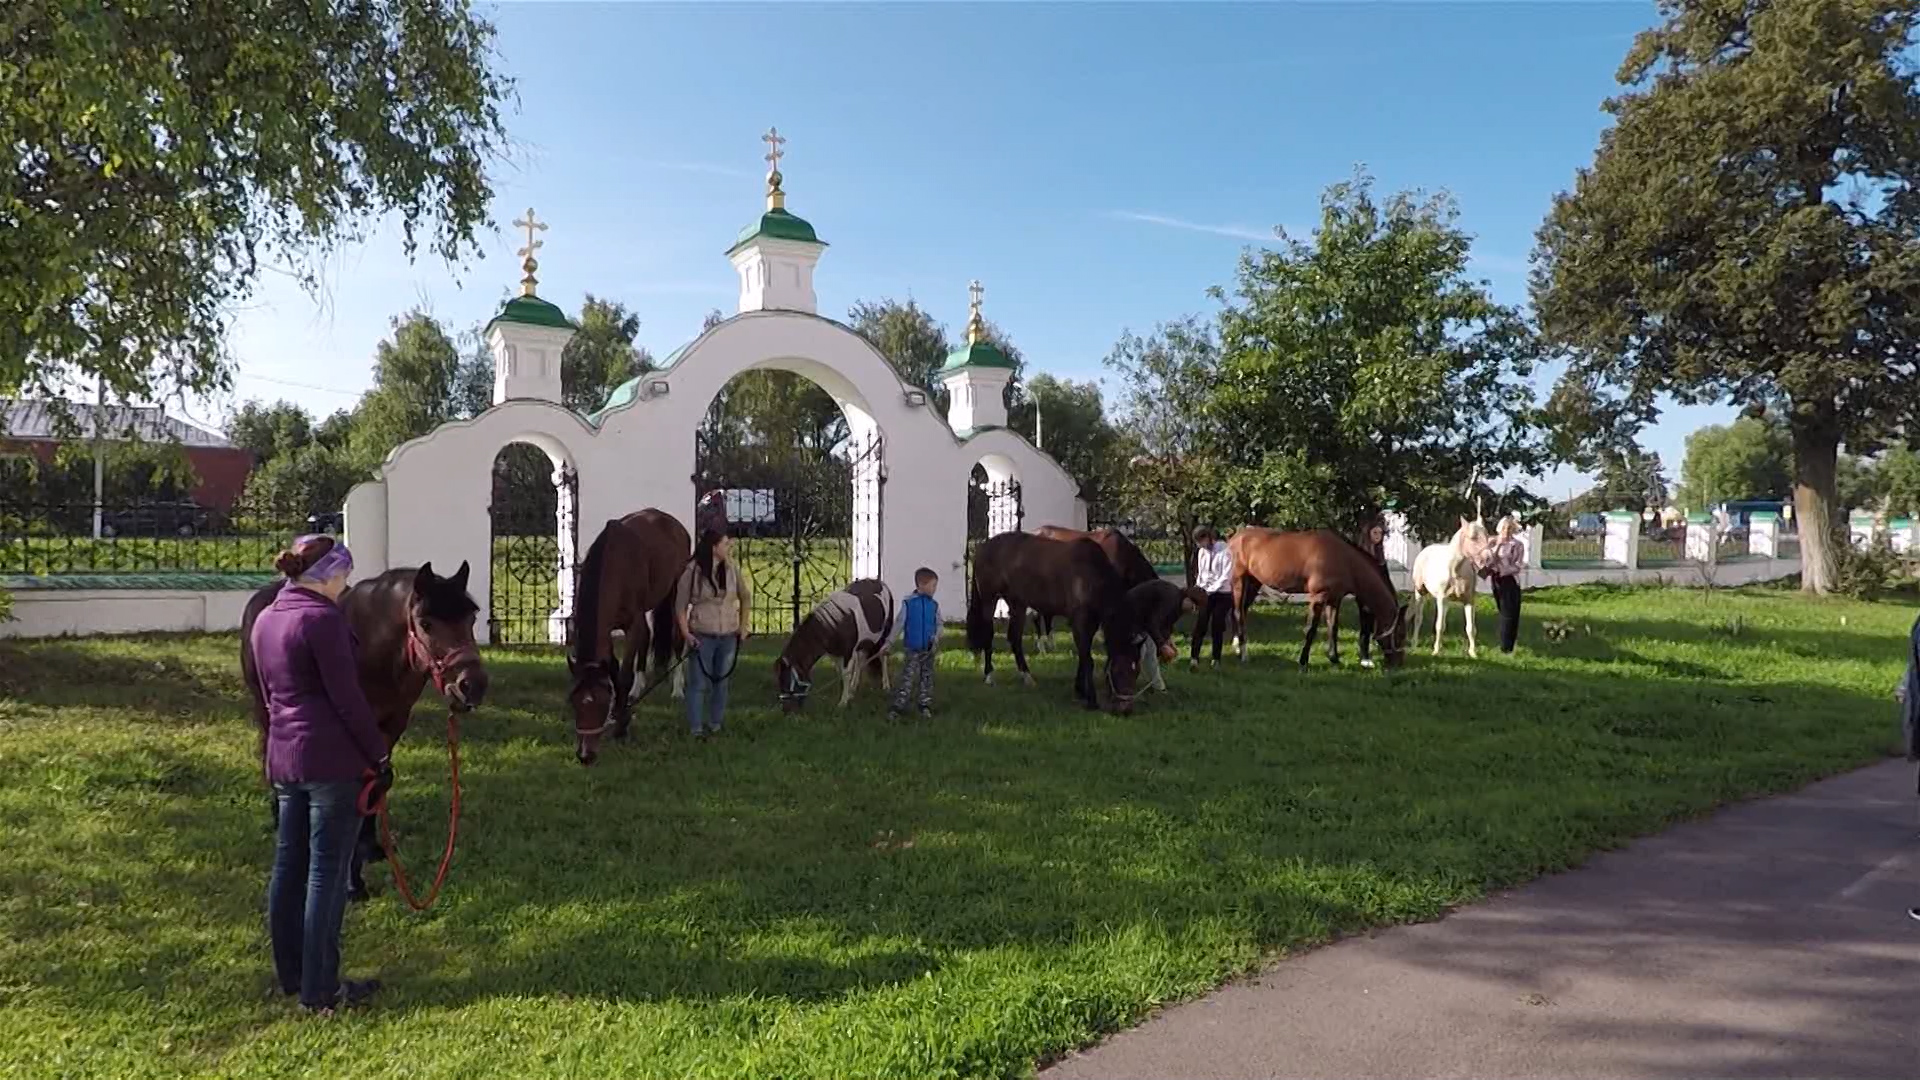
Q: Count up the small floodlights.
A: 2